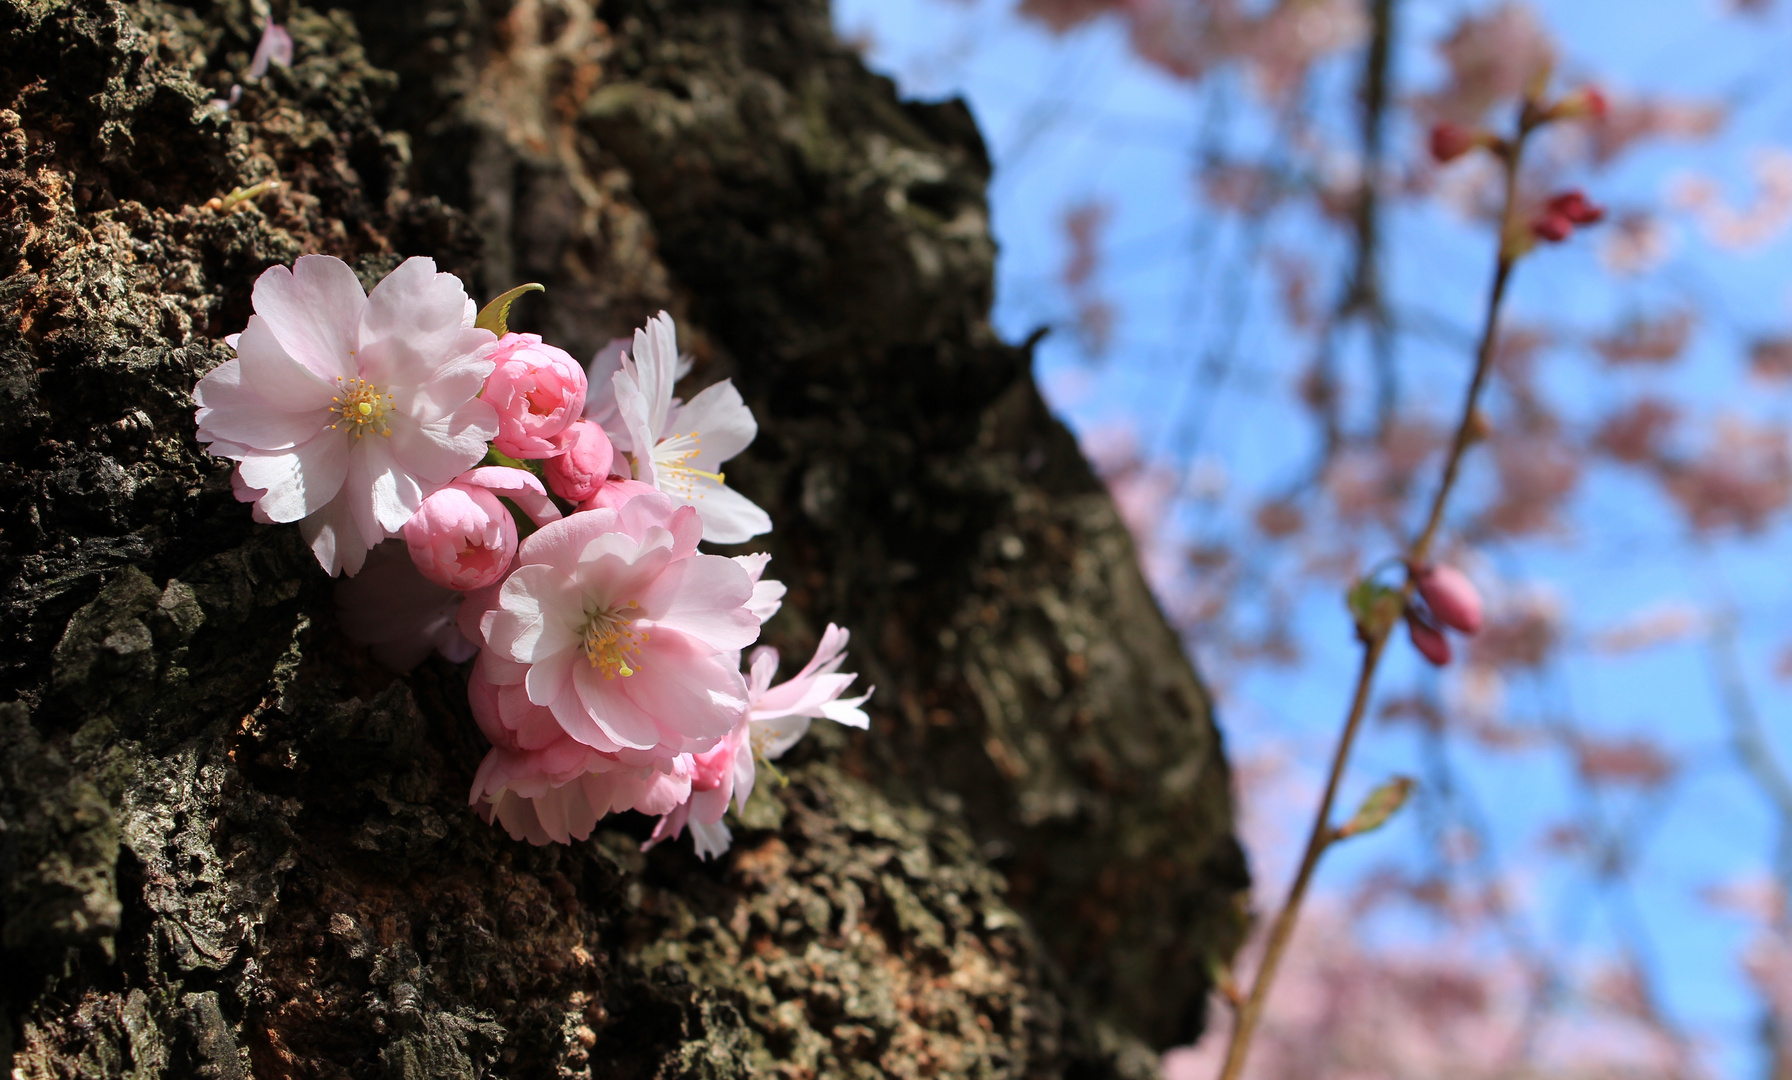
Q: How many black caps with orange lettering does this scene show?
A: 0